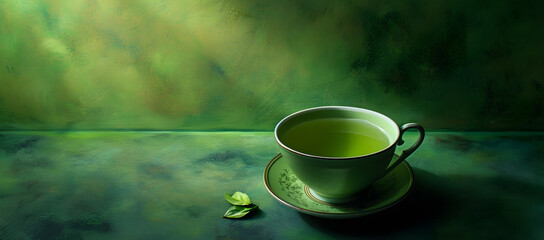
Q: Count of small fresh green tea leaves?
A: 2